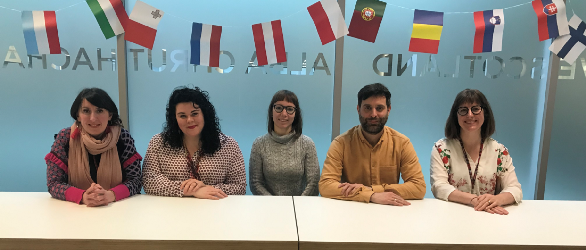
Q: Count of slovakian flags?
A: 1